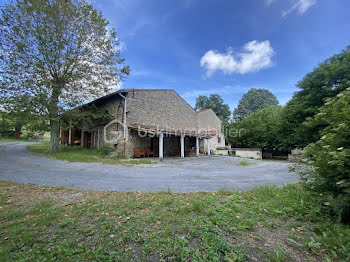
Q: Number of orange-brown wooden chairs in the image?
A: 2